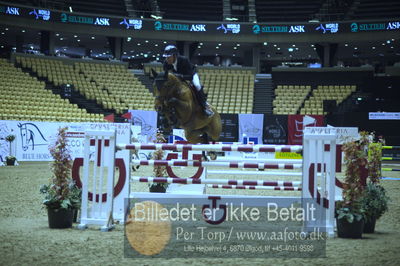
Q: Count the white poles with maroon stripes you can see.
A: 4